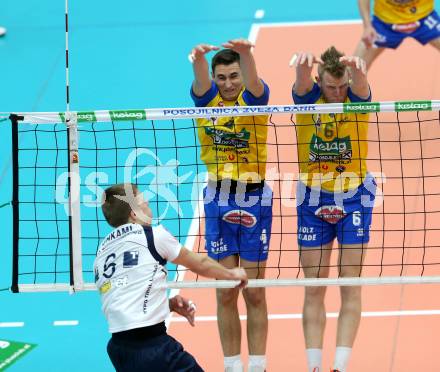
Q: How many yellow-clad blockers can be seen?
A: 2